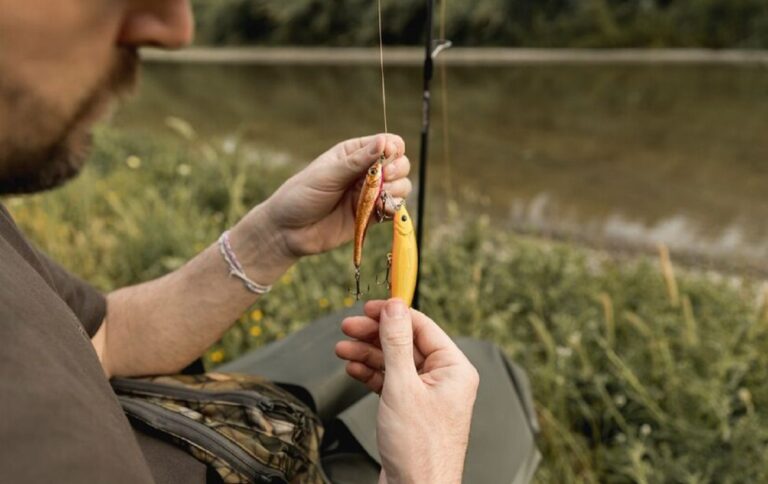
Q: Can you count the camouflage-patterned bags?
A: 1